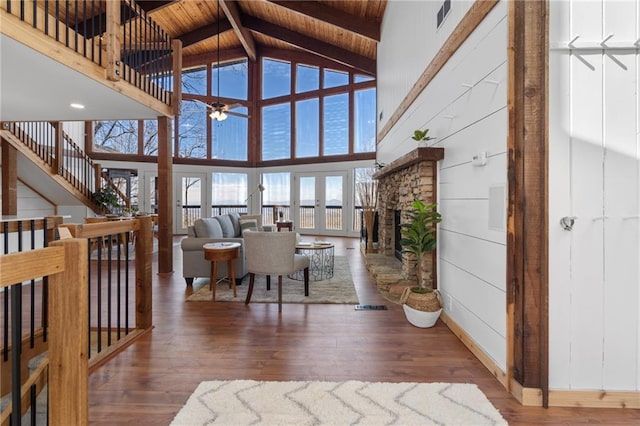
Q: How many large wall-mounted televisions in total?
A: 0